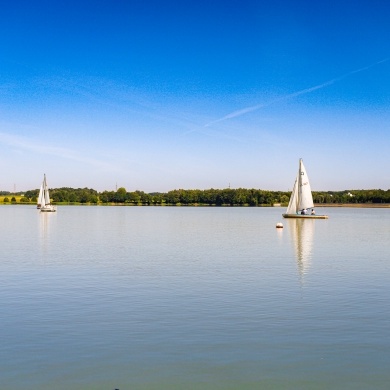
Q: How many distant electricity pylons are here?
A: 3